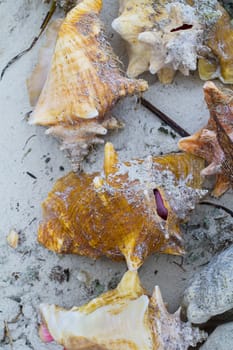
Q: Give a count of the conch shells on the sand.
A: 5